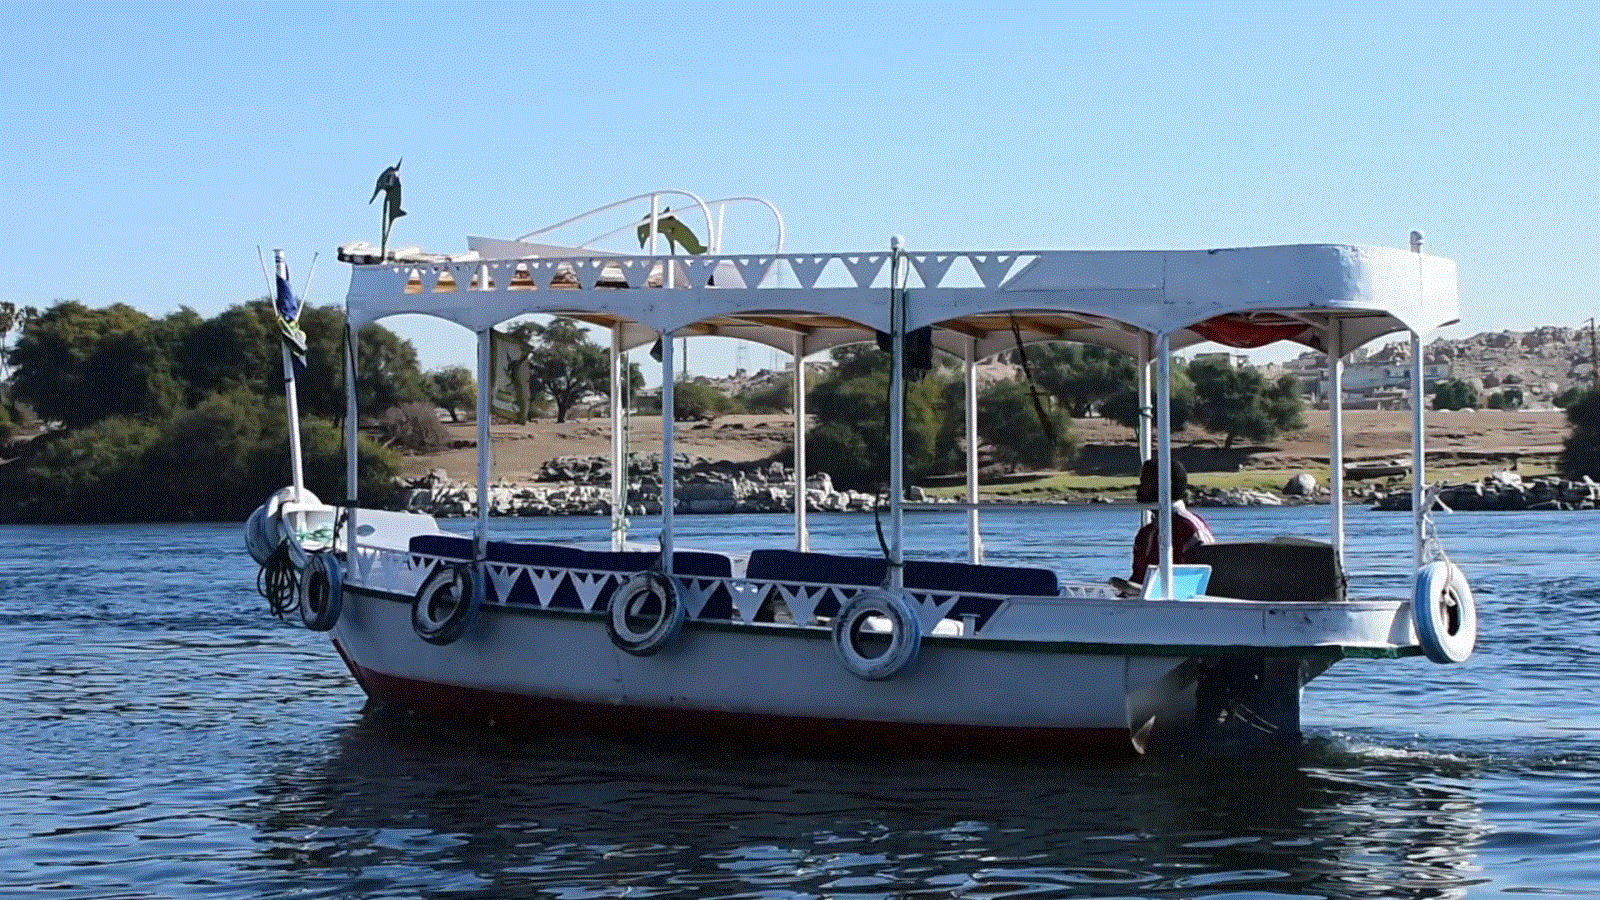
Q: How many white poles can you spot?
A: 12